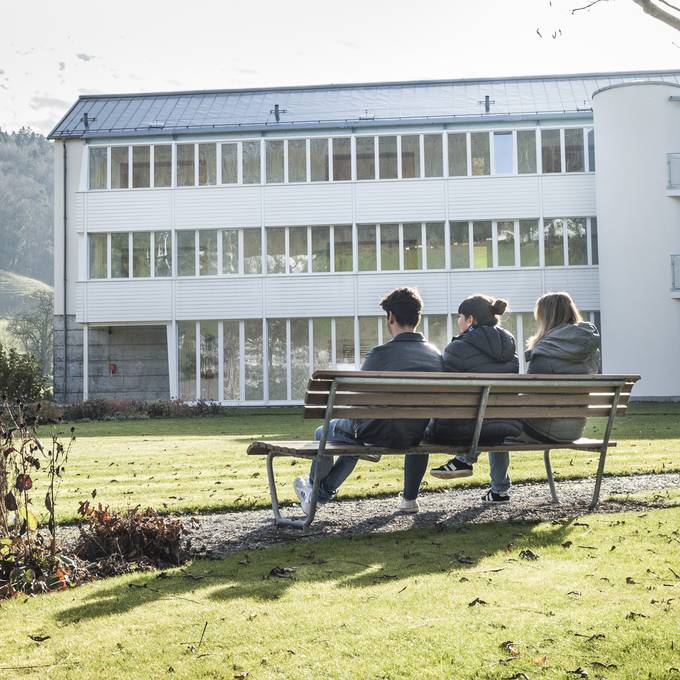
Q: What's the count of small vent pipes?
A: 3